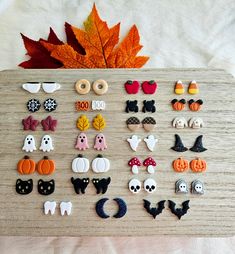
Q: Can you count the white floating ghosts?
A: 4